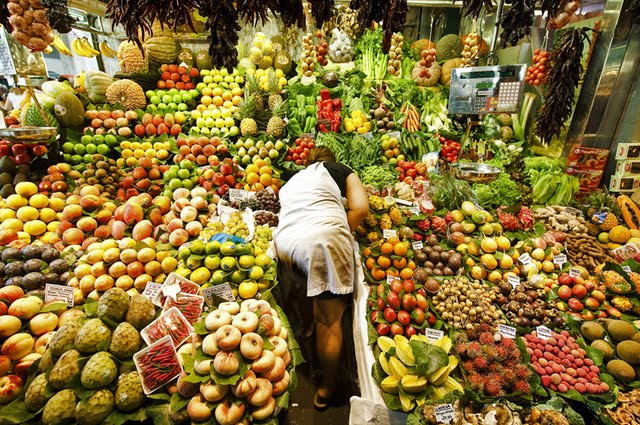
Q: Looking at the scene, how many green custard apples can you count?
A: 12